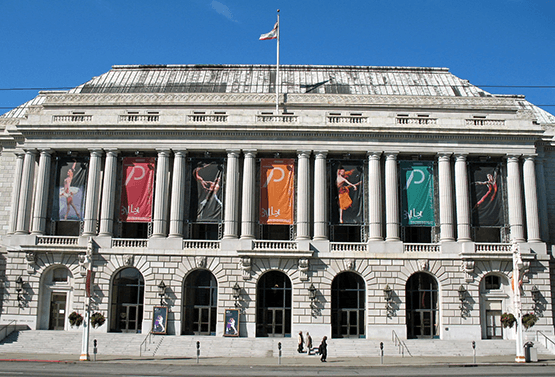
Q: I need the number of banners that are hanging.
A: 7